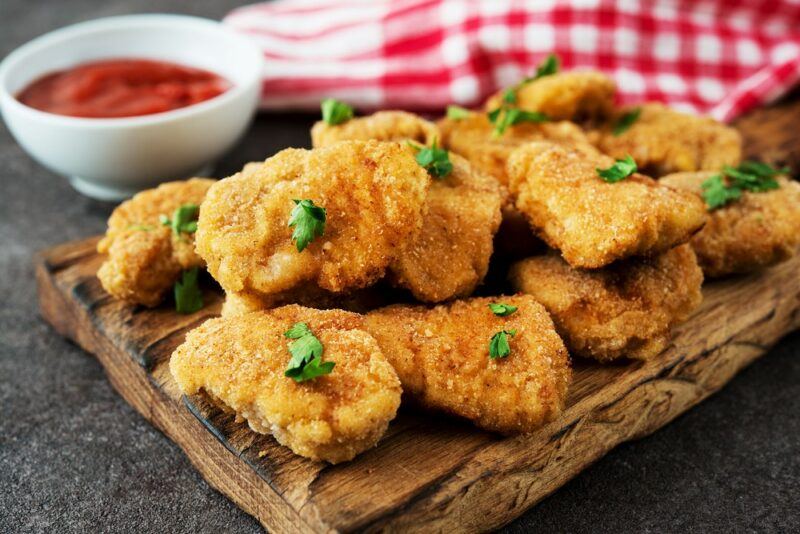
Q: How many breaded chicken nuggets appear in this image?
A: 13